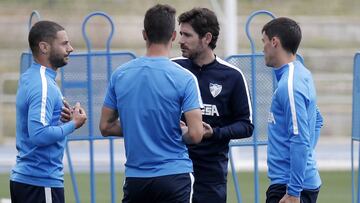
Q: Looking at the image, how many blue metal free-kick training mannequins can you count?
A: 4